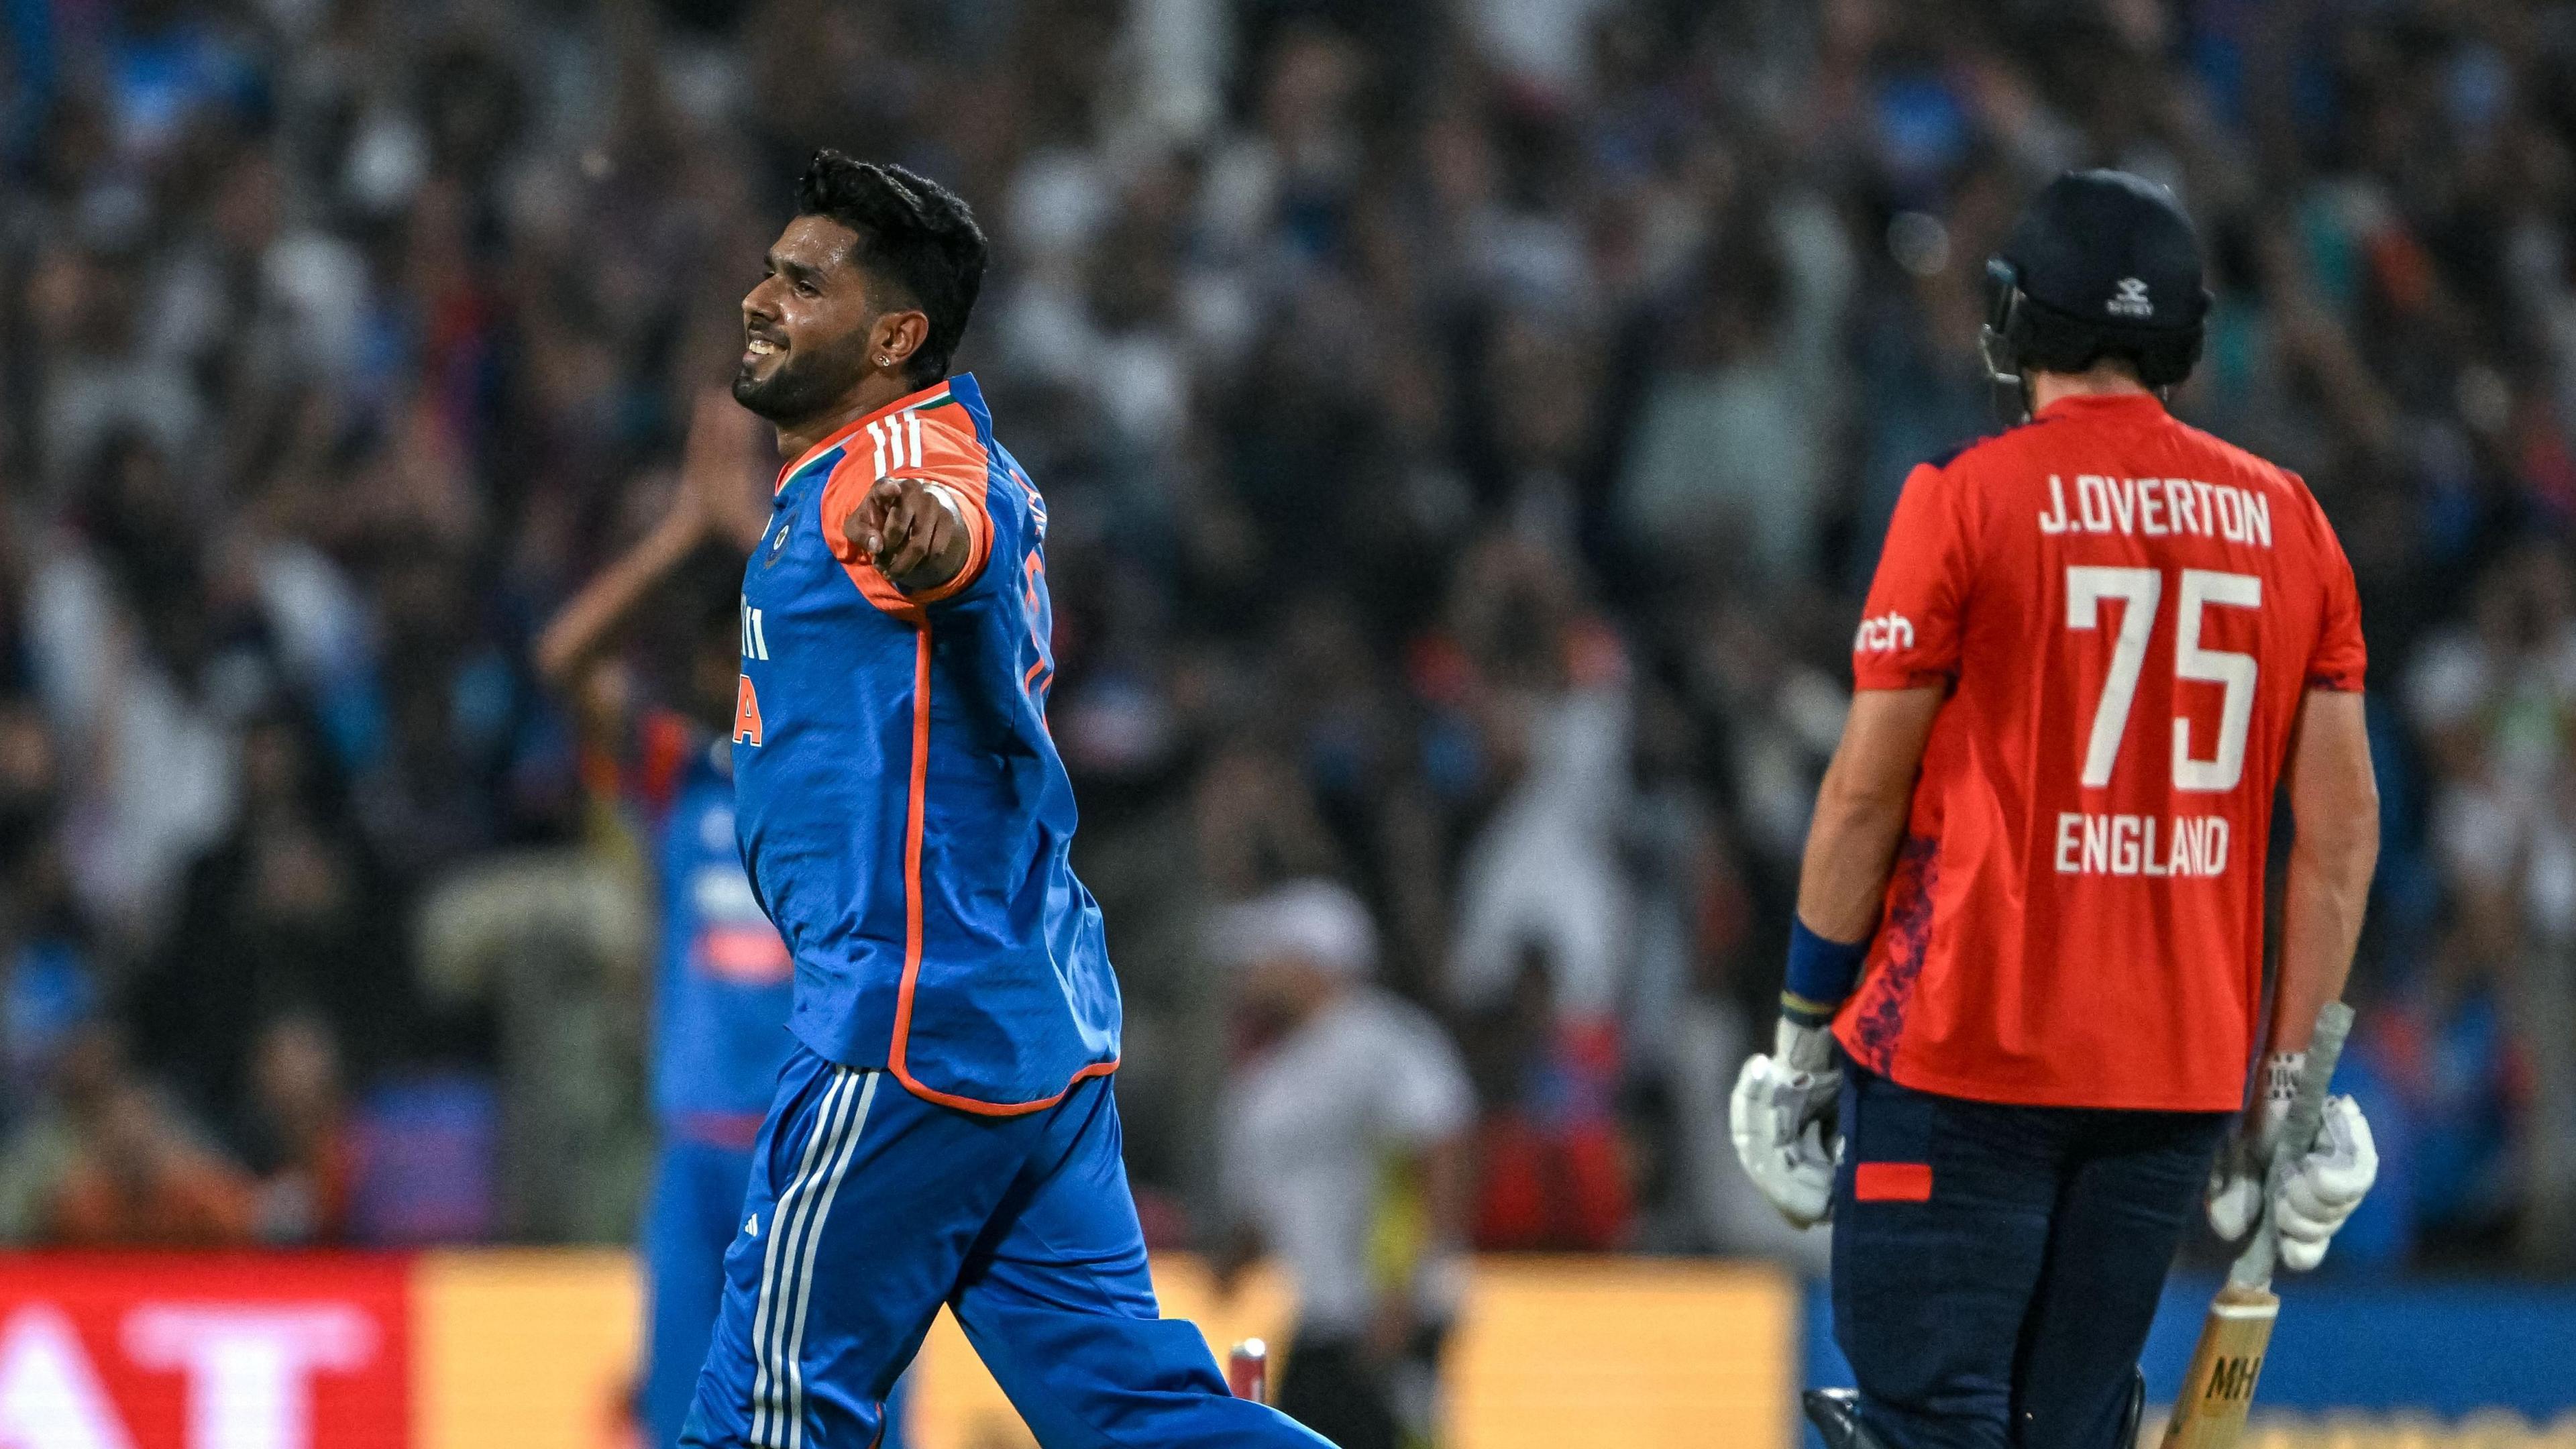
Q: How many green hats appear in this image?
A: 0